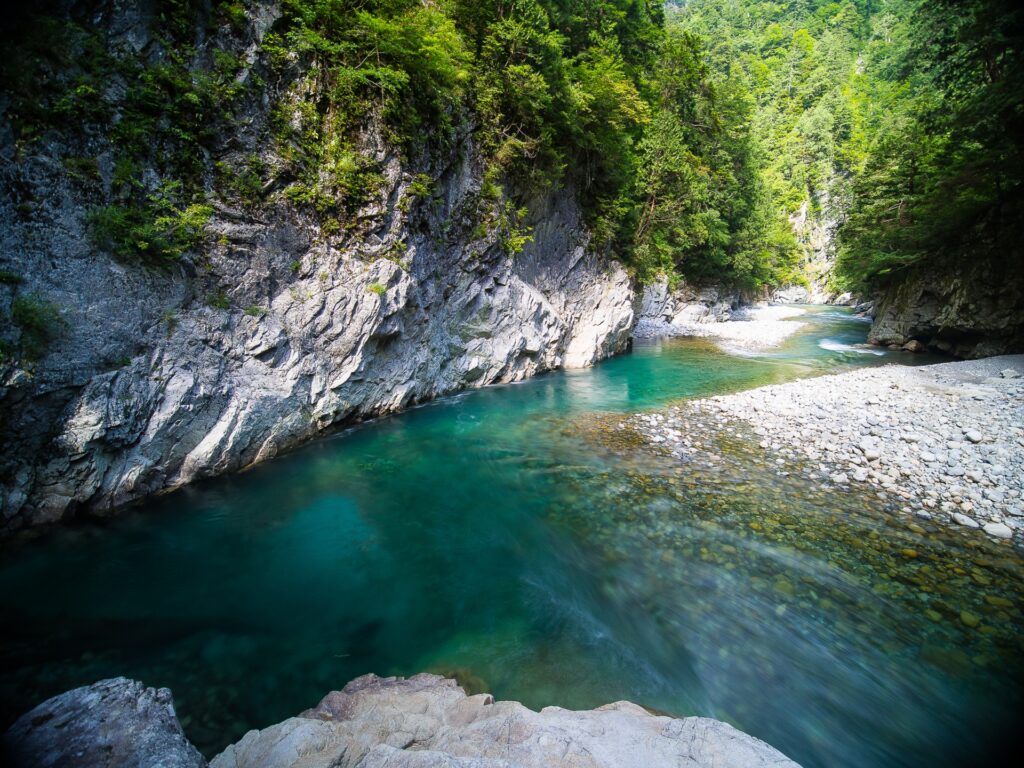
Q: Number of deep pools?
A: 1